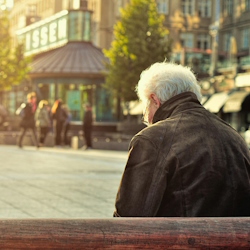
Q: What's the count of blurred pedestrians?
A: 5